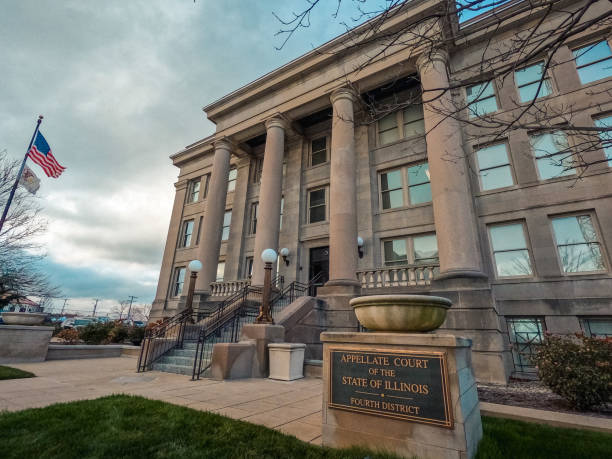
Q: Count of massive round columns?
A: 4